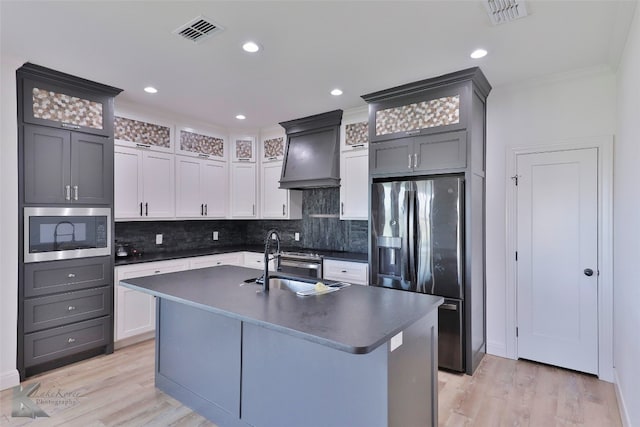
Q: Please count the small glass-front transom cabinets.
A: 7